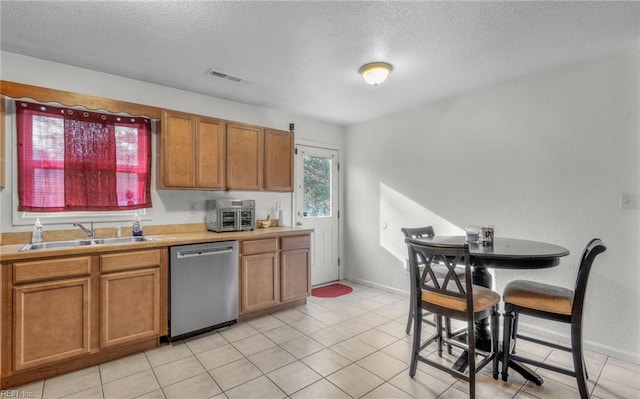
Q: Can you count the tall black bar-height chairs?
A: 3